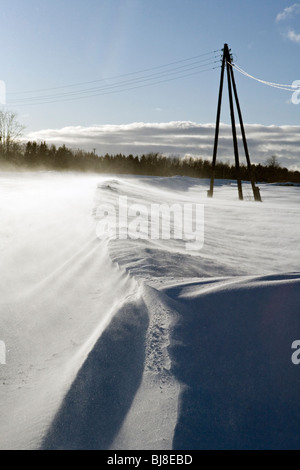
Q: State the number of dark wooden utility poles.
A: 3